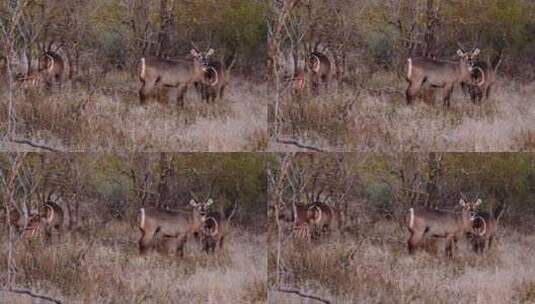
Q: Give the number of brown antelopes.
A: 12